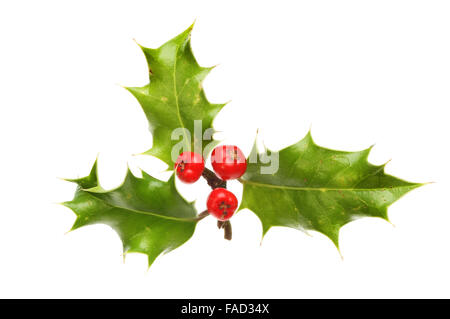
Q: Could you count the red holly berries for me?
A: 3